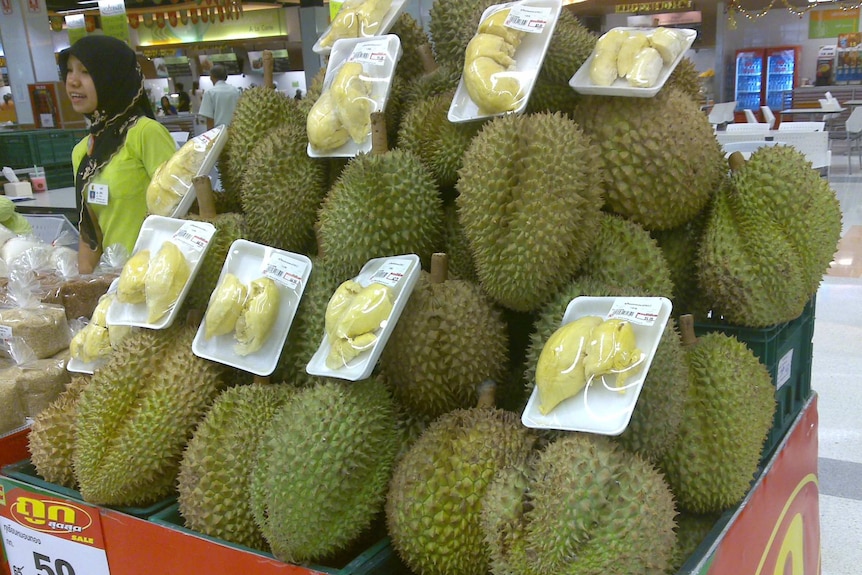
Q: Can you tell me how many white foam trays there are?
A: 10